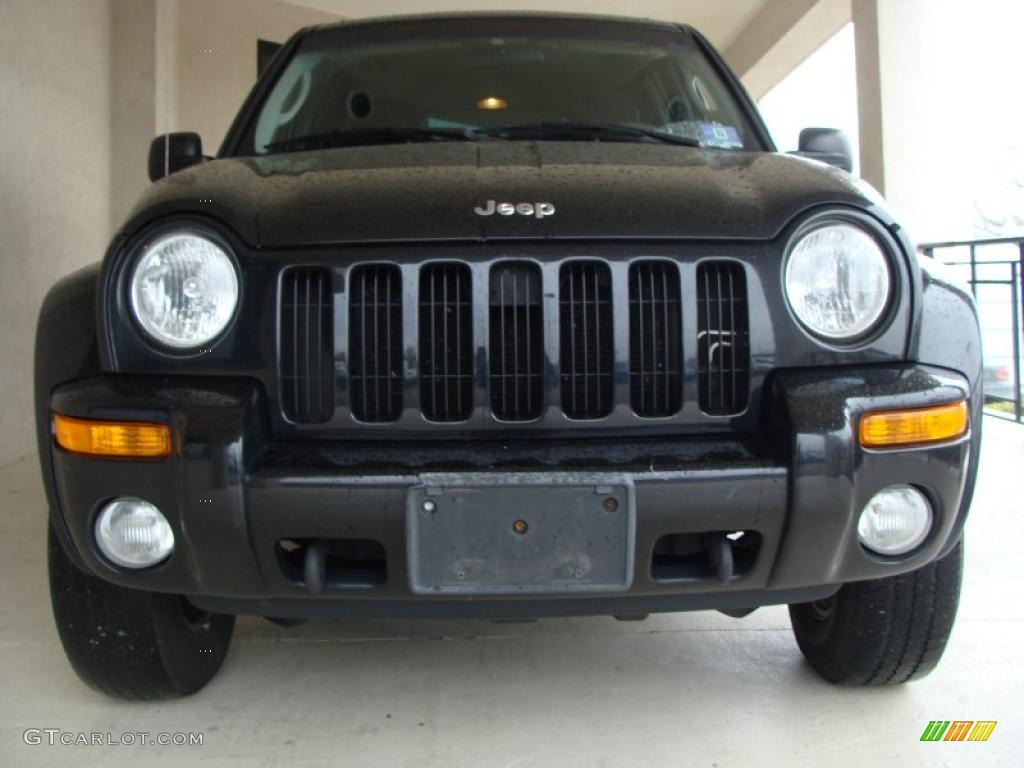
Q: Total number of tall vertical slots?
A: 7